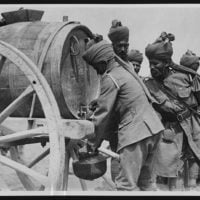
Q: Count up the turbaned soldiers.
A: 5